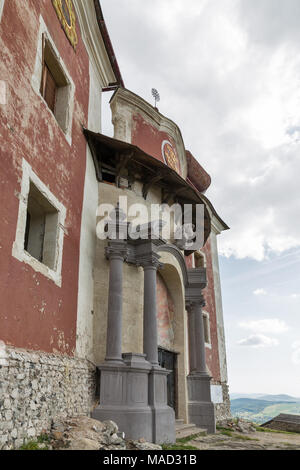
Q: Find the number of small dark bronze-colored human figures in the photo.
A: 0